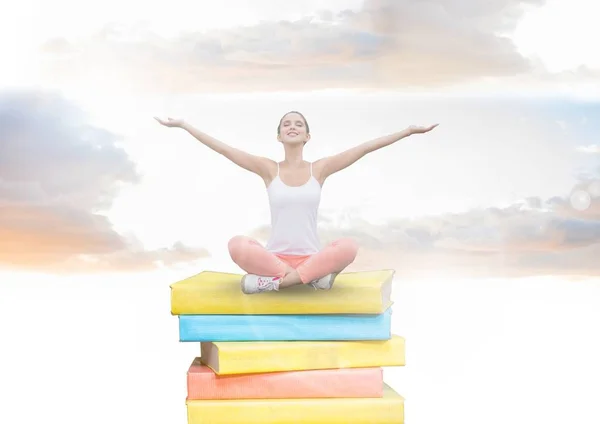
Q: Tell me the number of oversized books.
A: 5